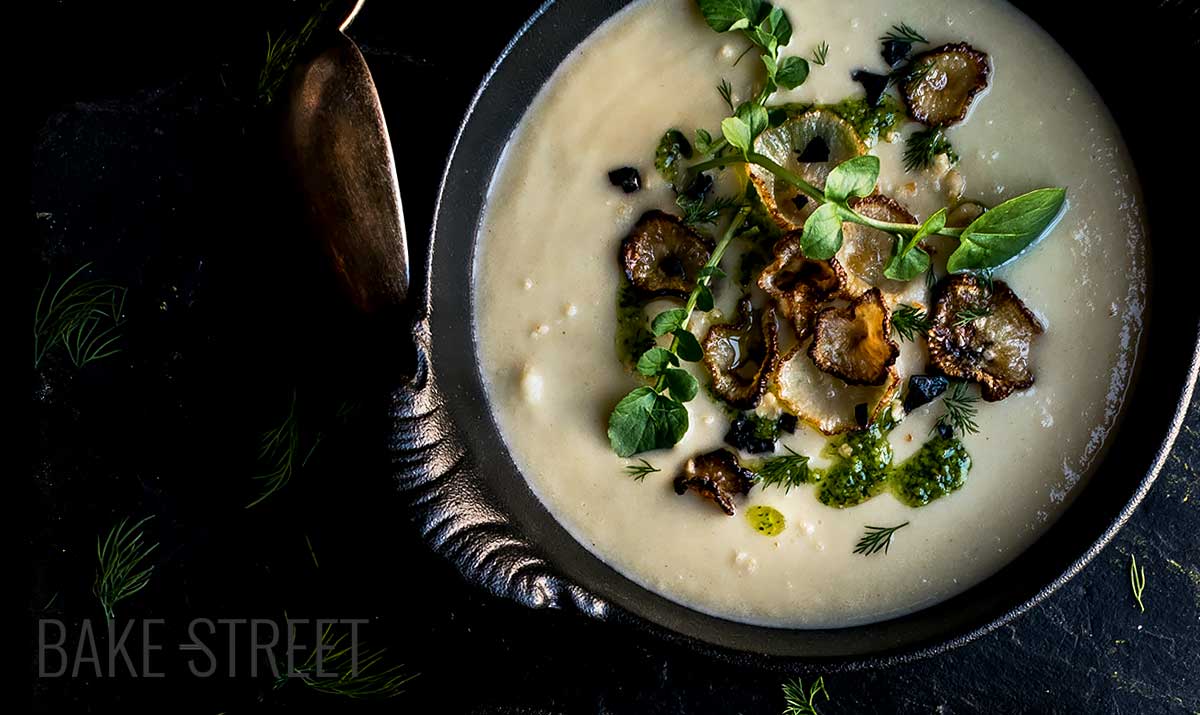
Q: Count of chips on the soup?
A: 10